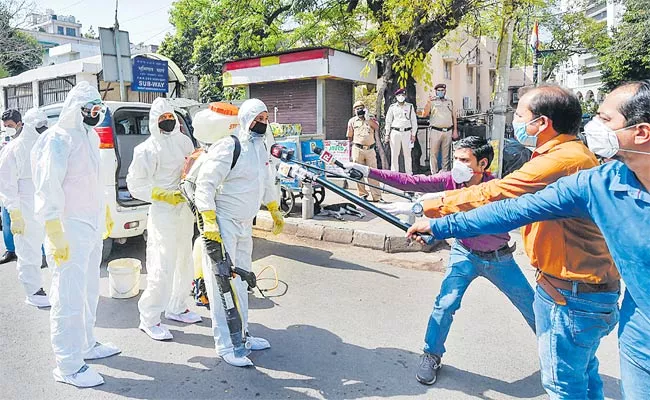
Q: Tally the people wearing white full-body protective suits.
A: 4